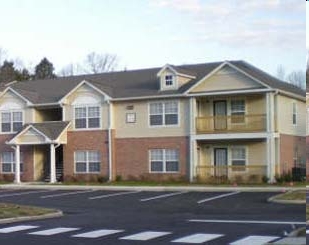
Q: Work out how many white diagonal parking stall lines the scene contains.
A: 5